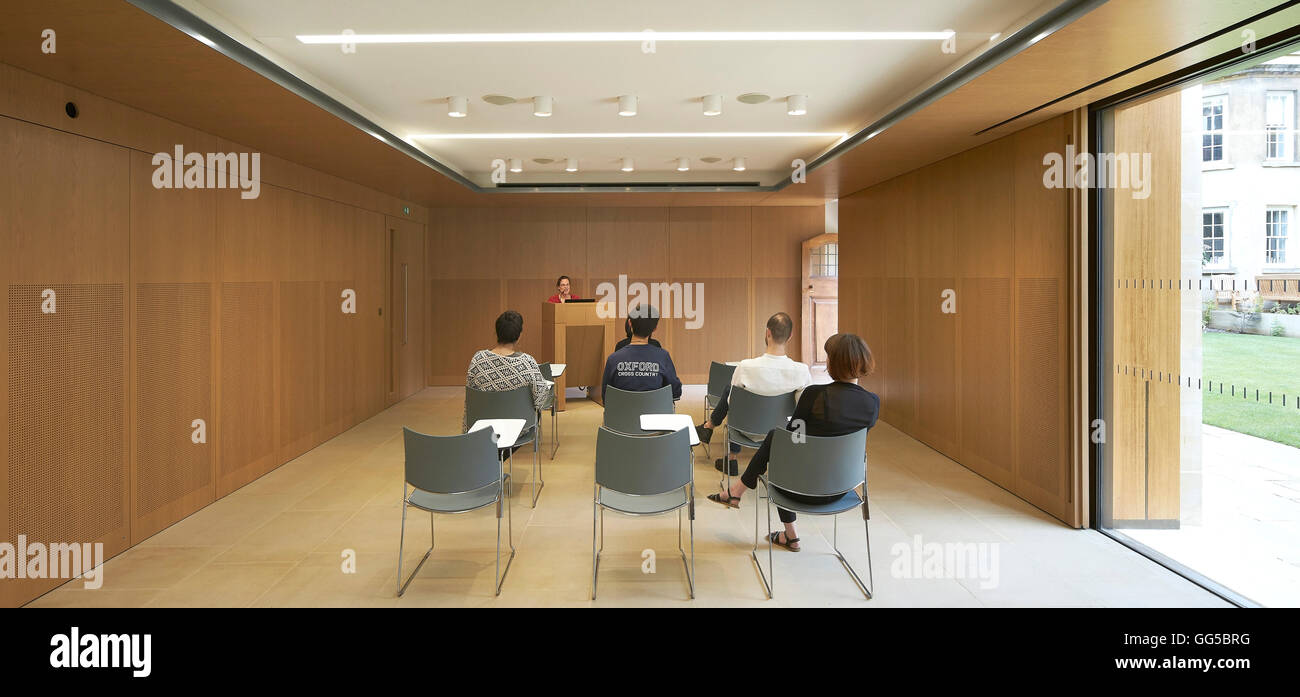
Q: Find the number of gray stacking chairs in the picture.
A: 8